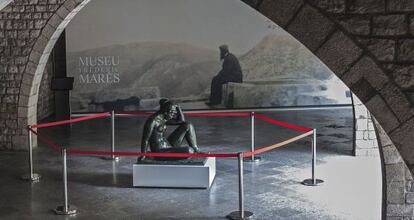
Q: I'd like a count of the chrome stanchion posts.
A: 6